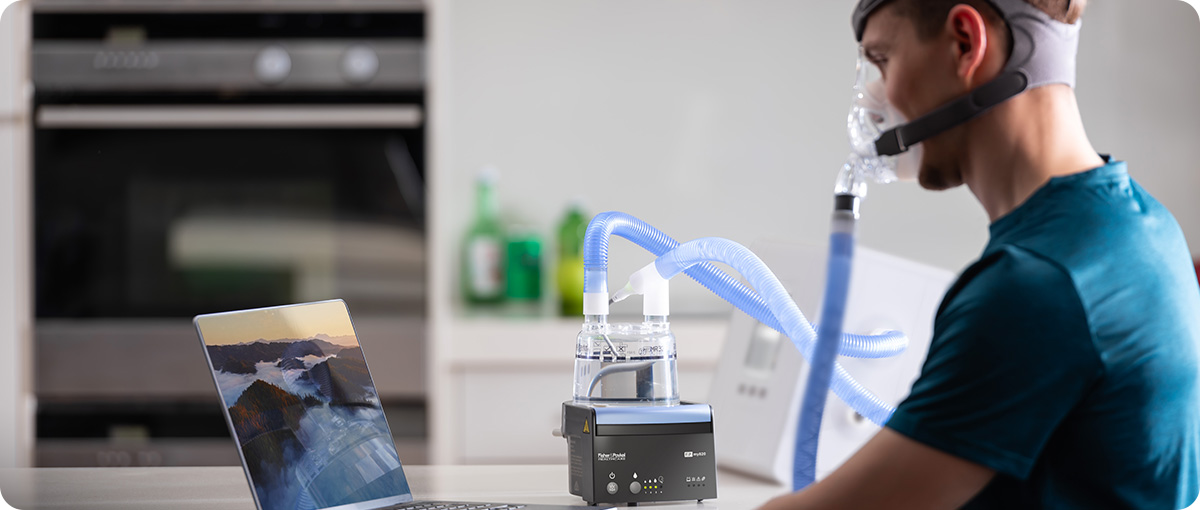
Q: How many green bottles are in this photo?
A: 2